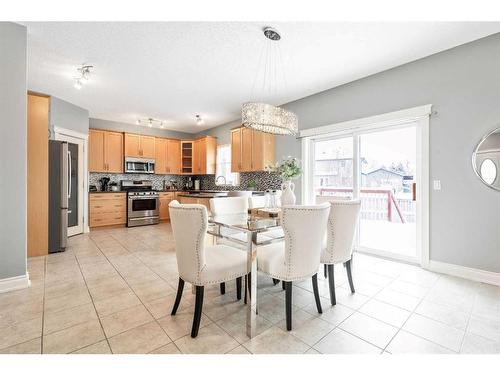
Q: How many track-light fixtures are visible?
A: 3